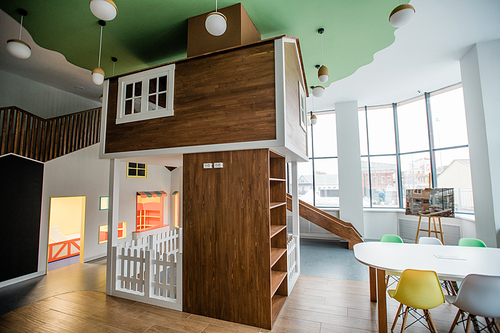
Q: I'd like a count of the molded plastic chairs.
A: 5